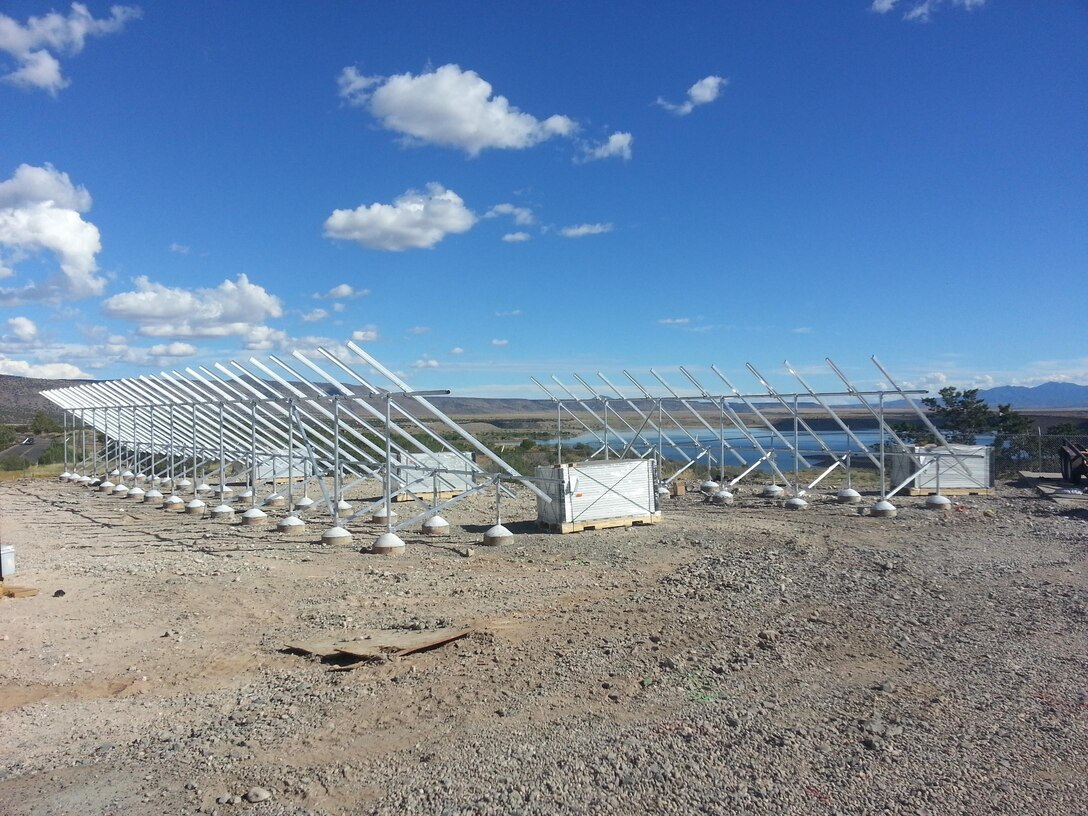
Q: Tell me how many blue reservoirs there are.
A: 1